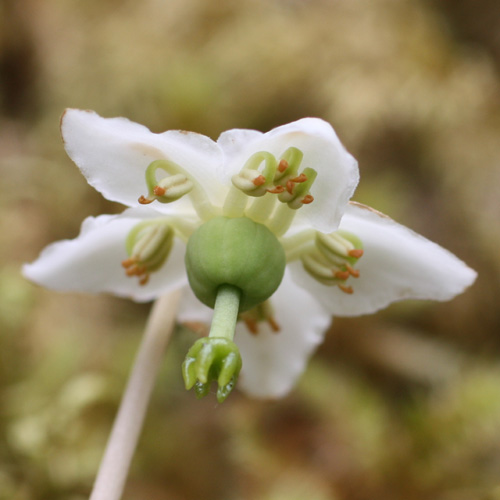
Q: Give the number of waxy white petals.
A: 5